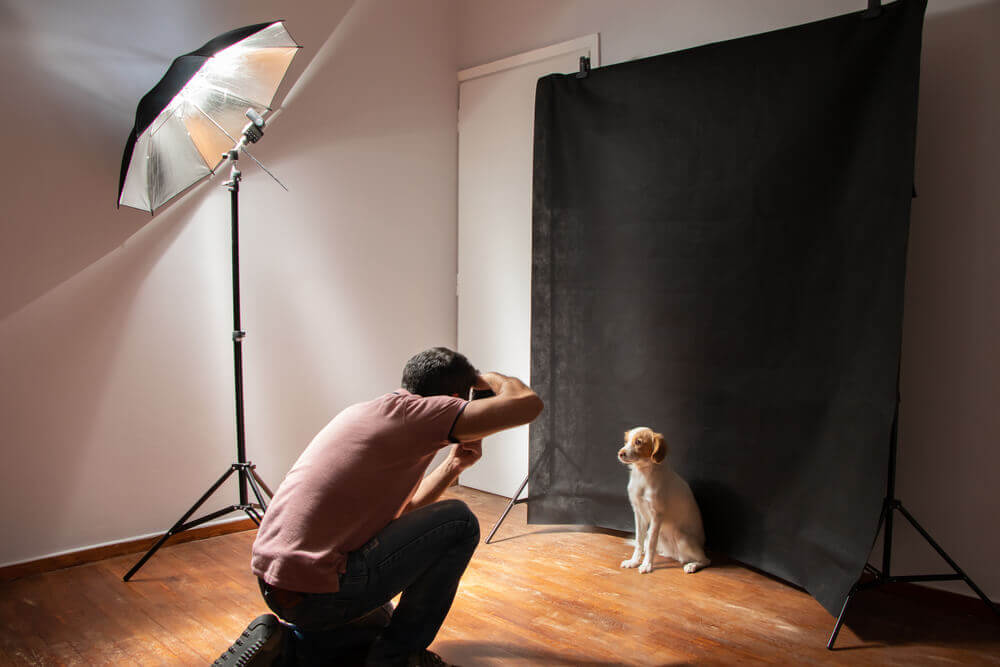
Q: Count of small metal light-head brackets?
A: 1